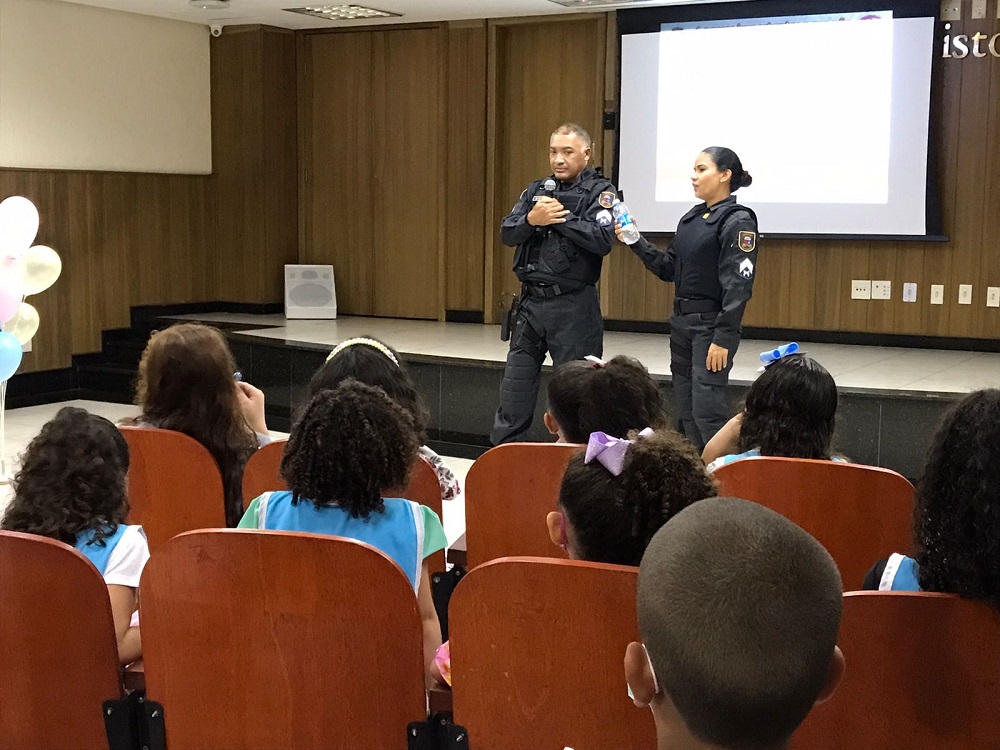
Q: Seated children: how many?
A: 9